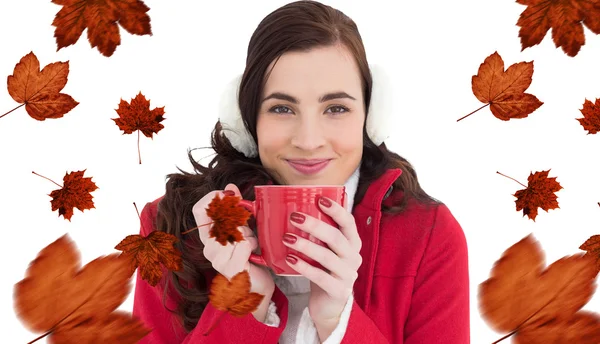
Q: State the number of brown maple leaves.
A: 14